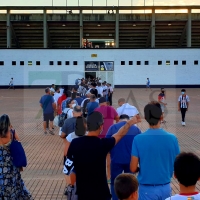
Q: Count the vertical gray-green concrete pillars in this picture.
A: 6